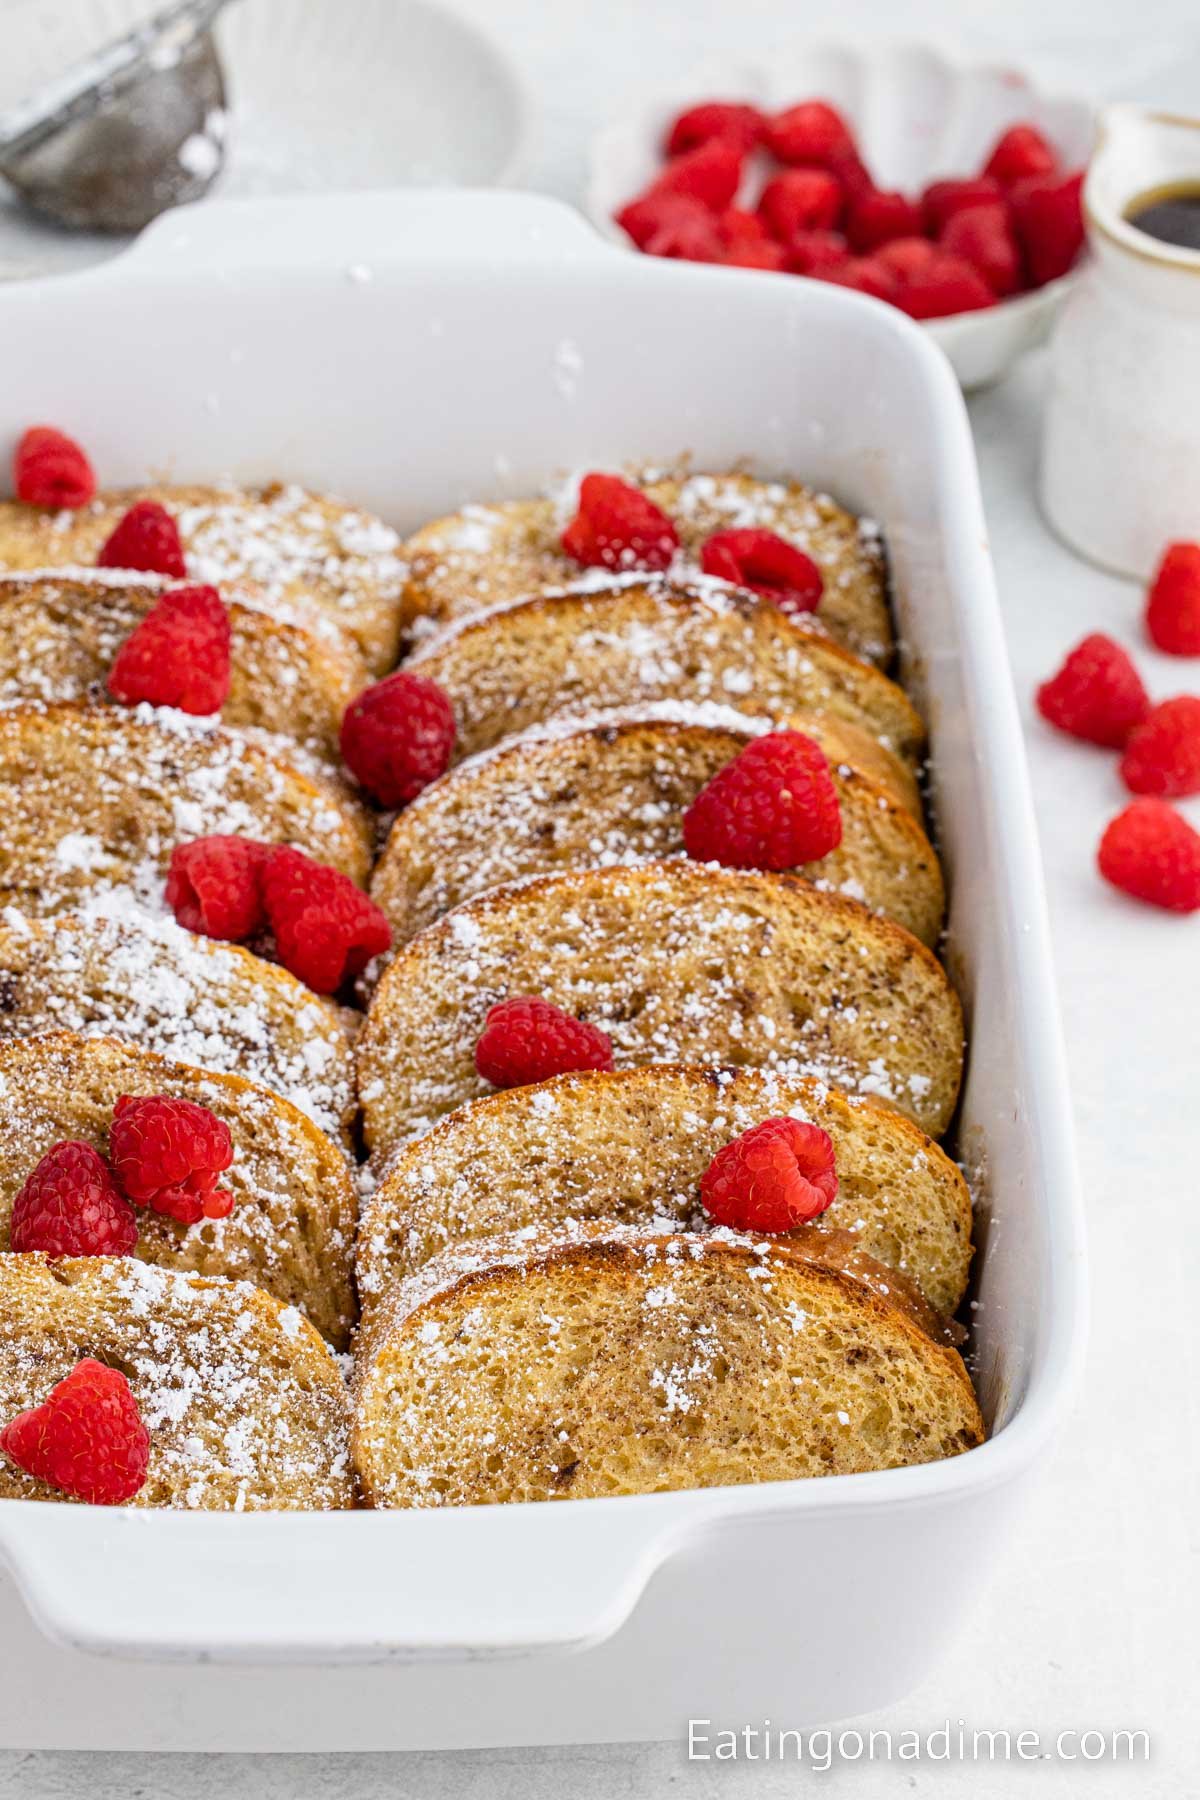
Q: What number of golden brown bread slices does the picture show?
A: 12